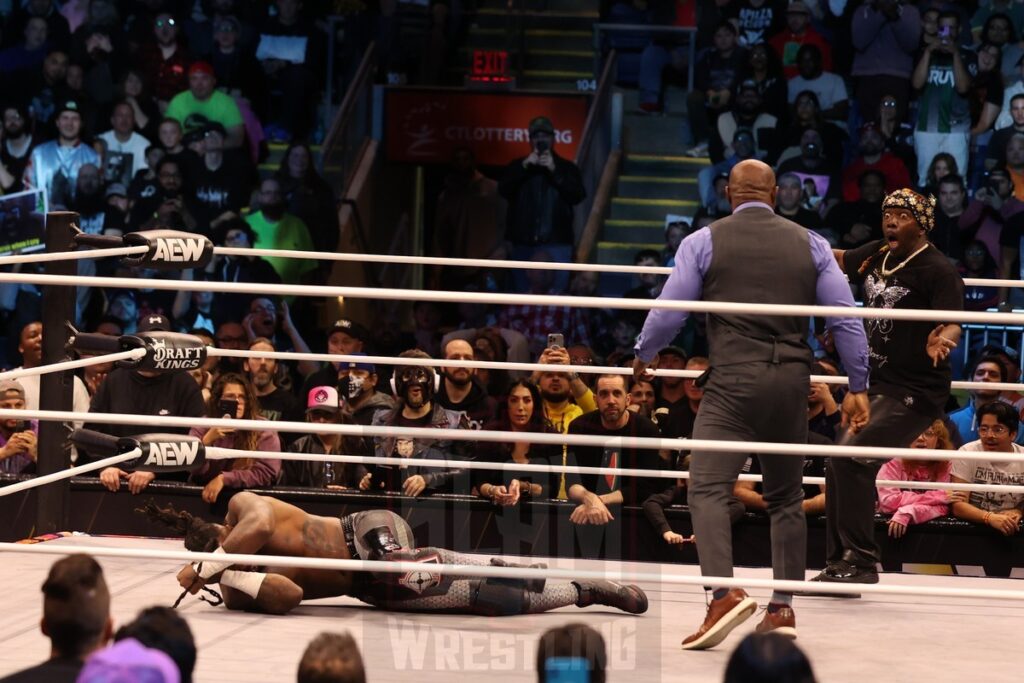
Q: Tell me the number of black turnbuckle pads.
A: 3